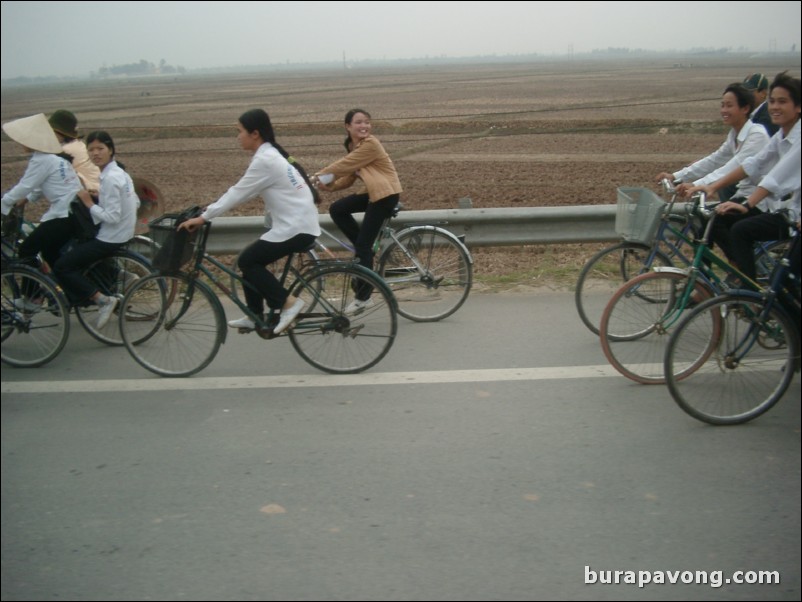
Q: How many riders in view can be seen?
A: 8